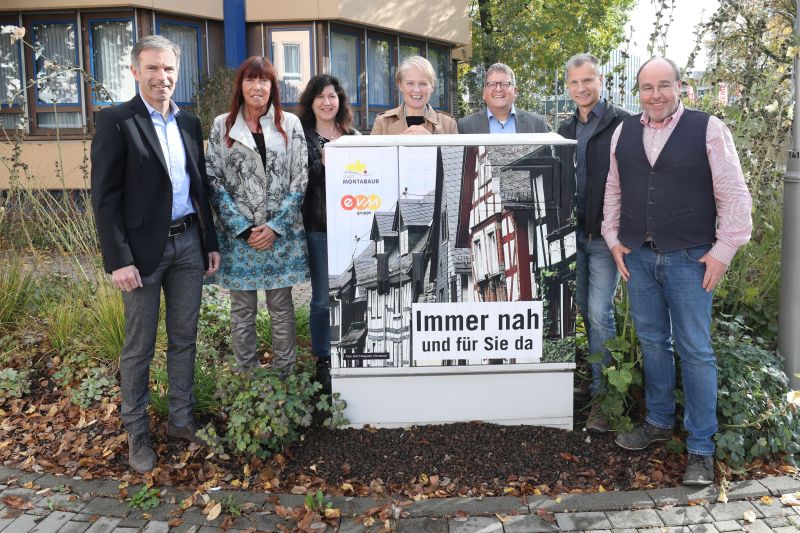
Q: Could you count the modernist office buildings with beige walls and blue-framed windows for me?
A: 1